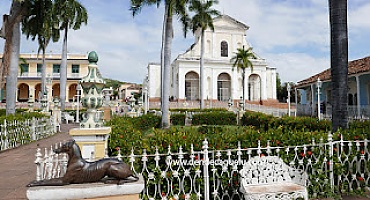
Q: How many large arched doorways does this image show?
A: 3